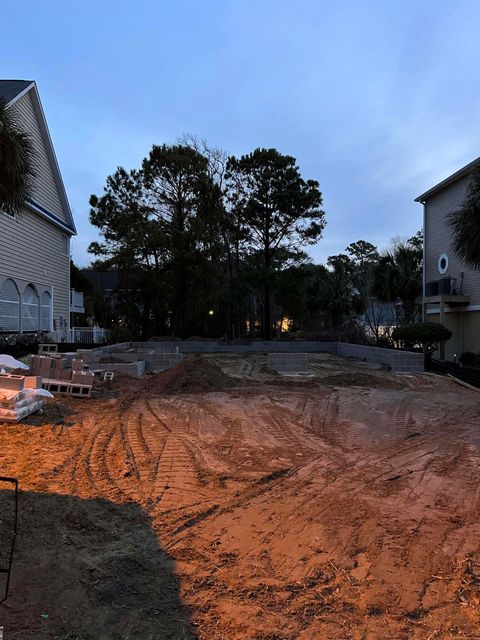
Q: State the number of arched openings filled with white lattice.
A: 3